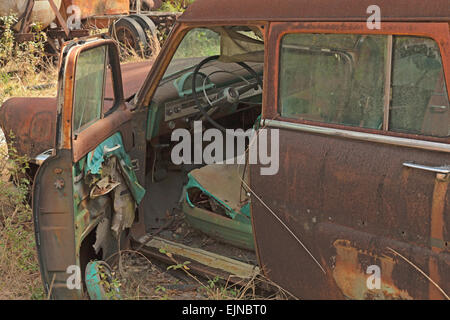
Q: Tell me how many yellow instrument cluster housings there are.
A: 0